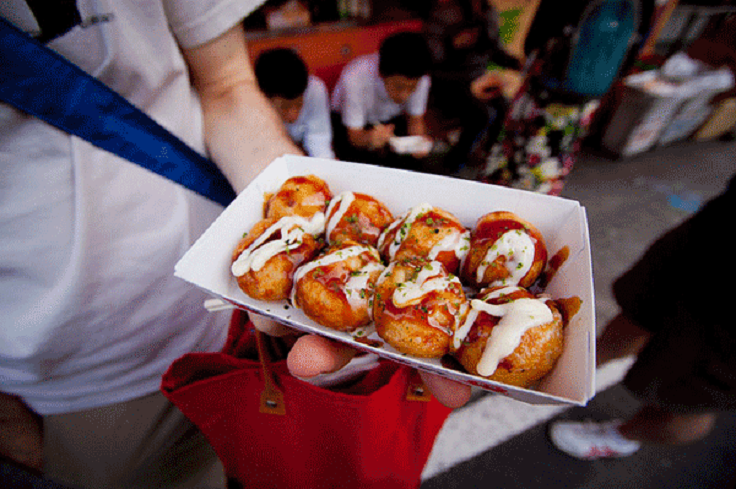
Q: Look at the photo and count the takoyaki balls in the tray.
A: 8